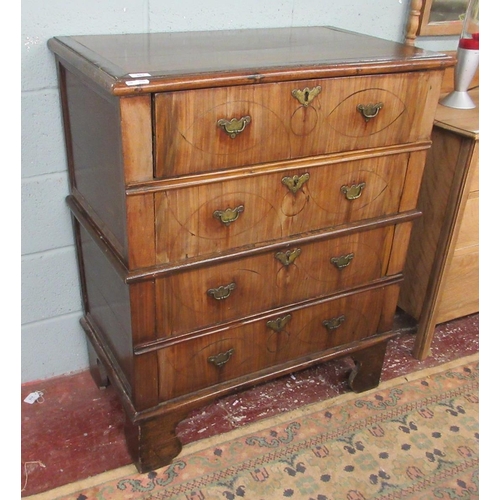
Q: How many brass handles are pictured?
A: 8